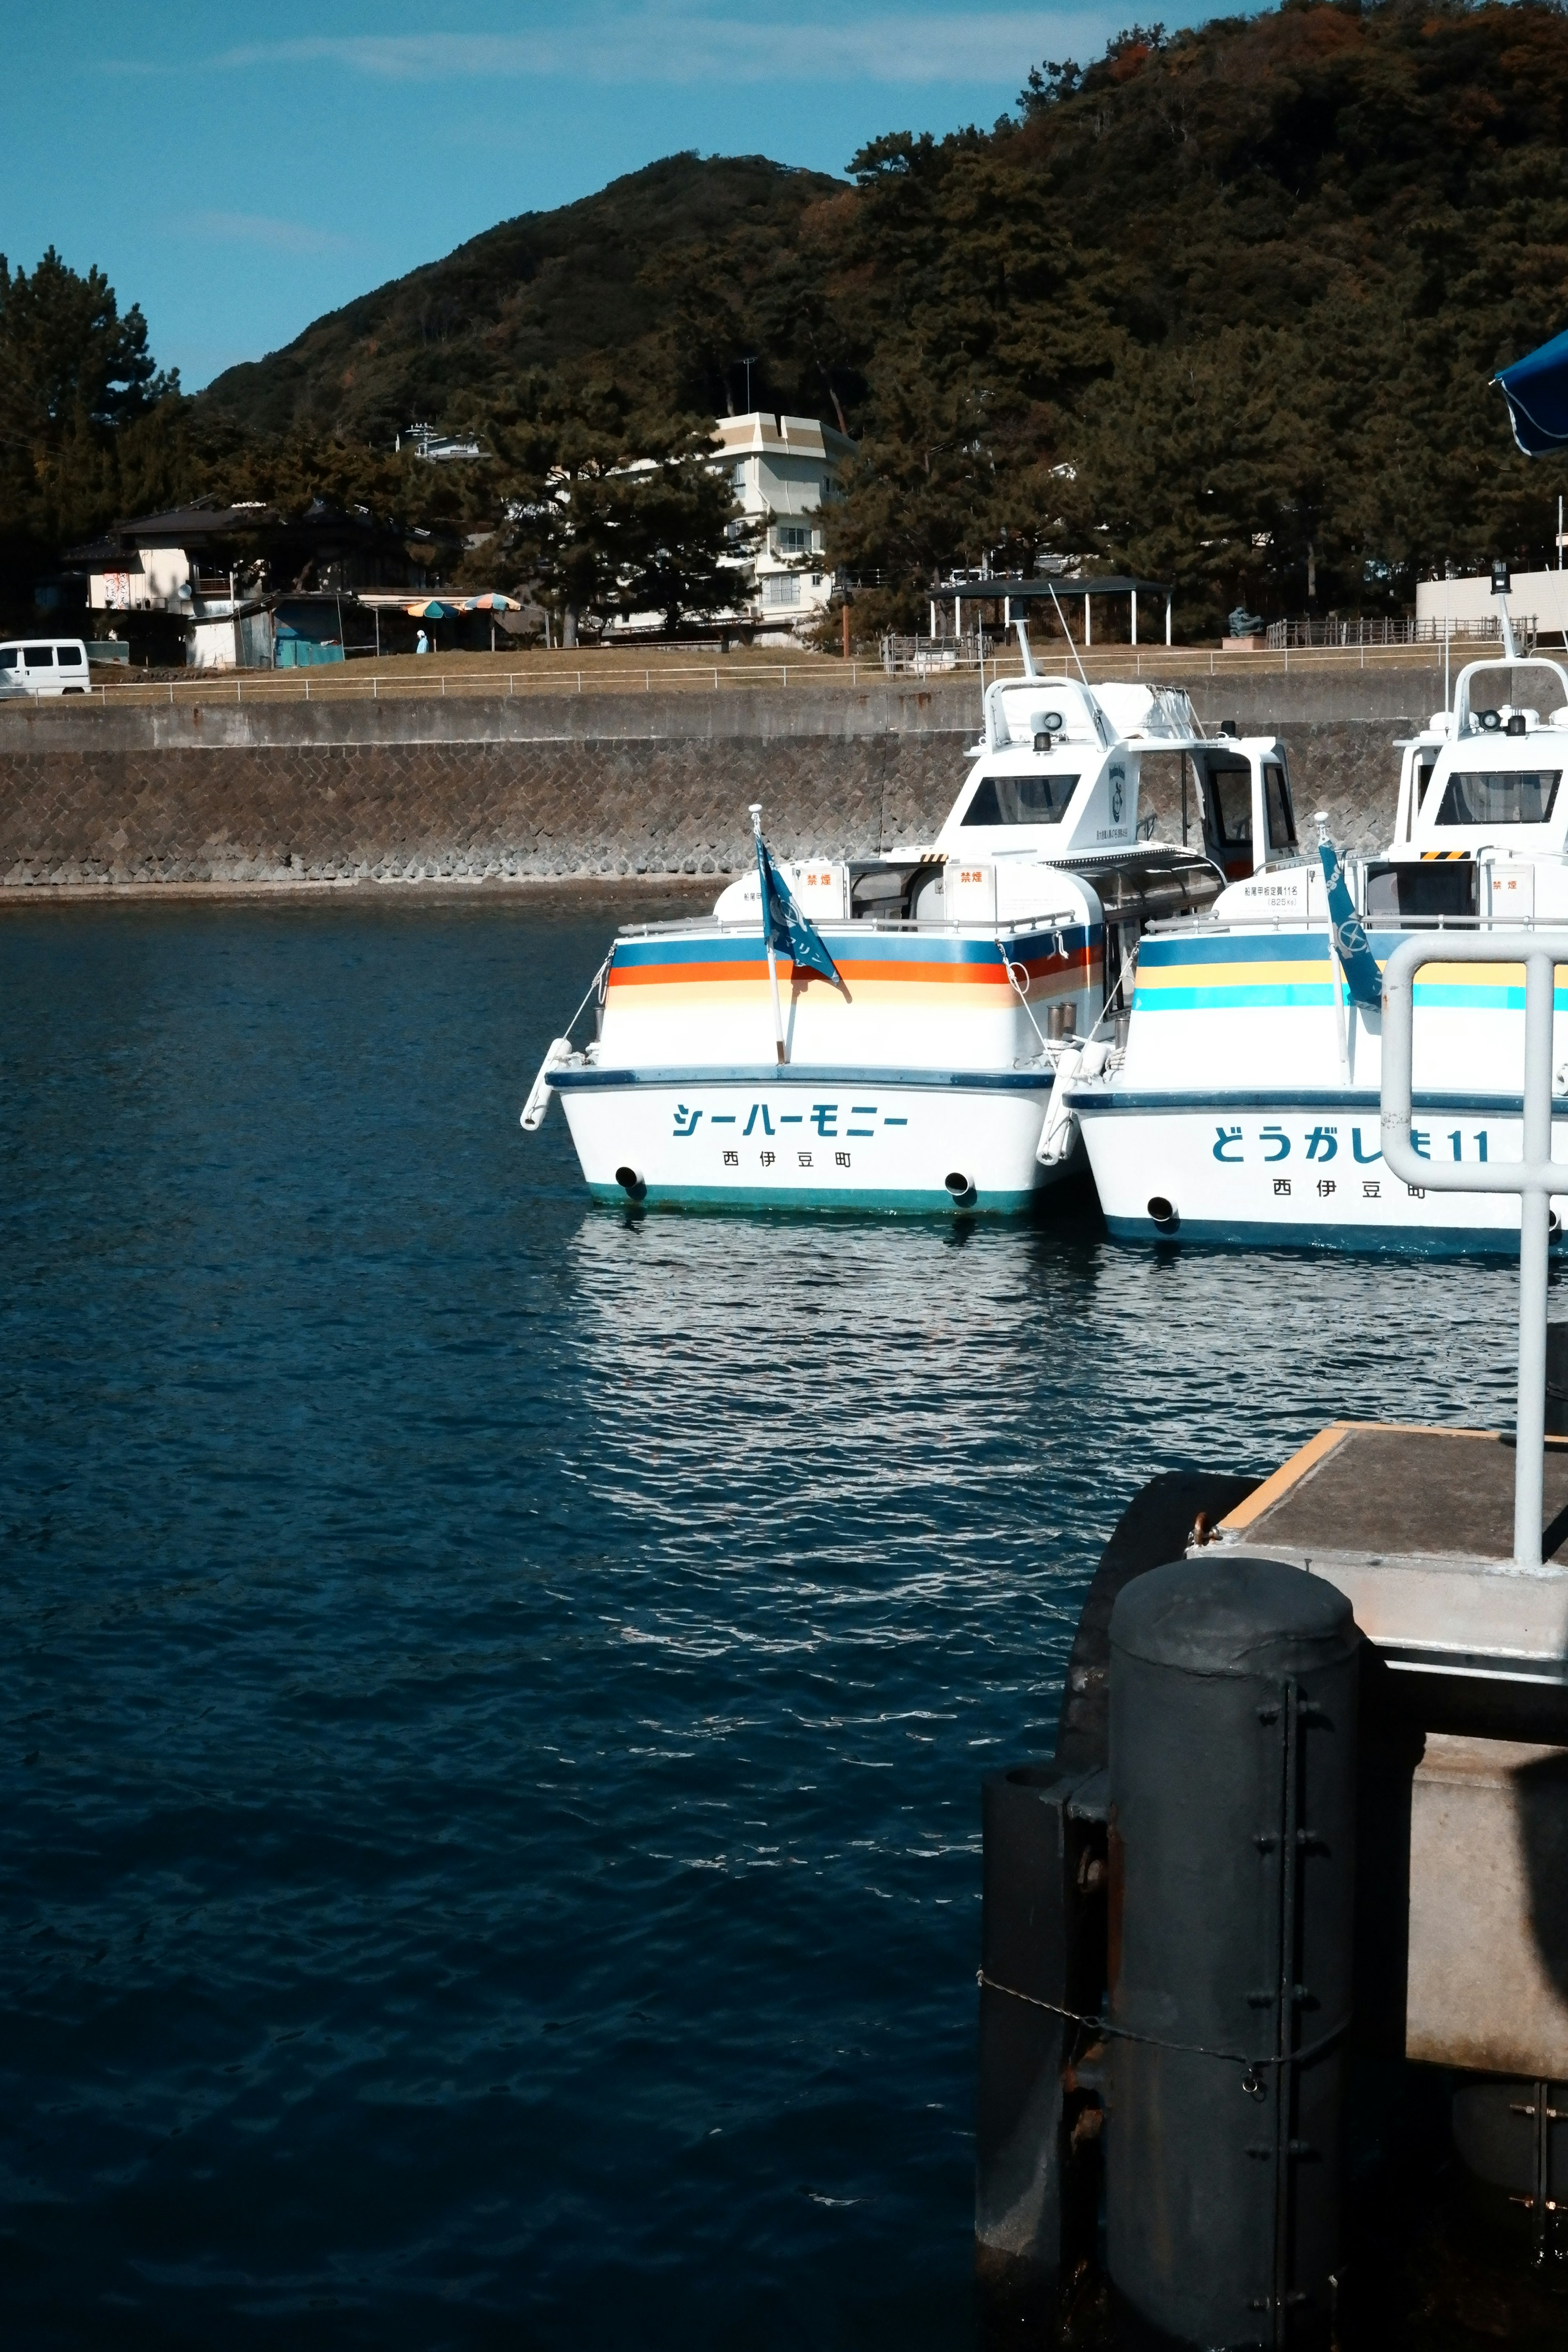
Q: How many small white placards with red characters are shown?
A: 3